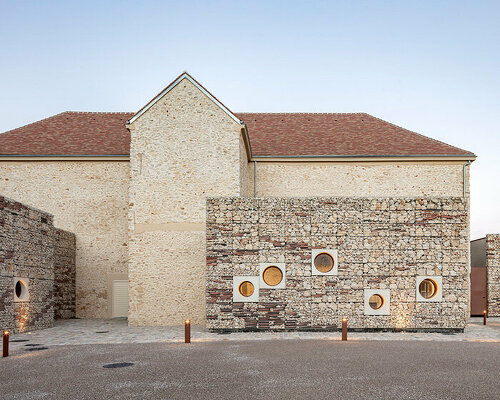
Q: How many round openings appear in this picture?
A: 6